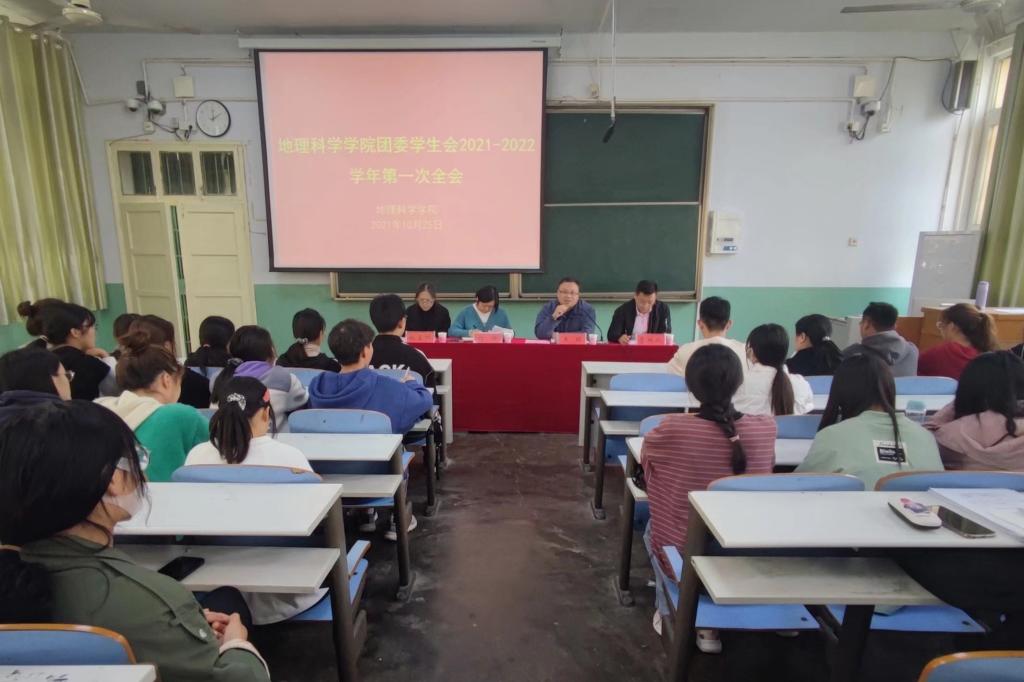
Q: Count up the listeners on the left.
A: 13